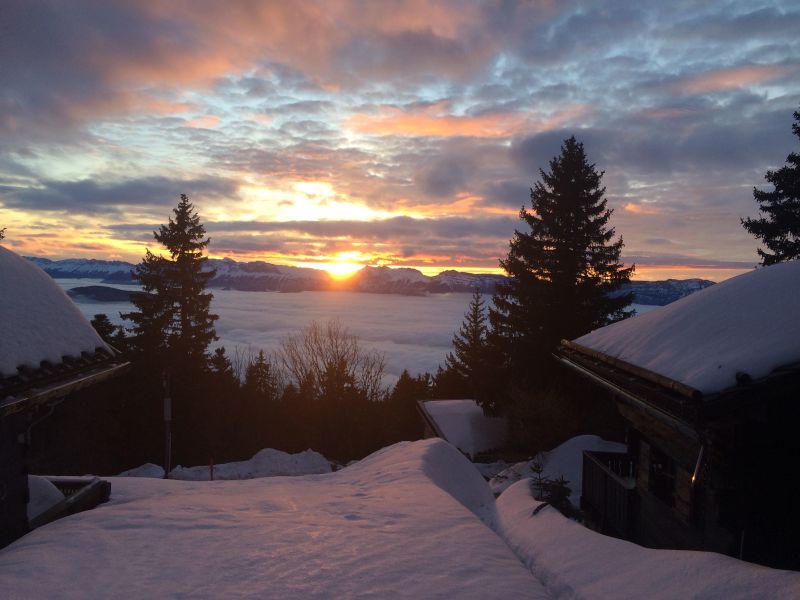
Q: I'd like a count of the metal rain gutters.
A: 2